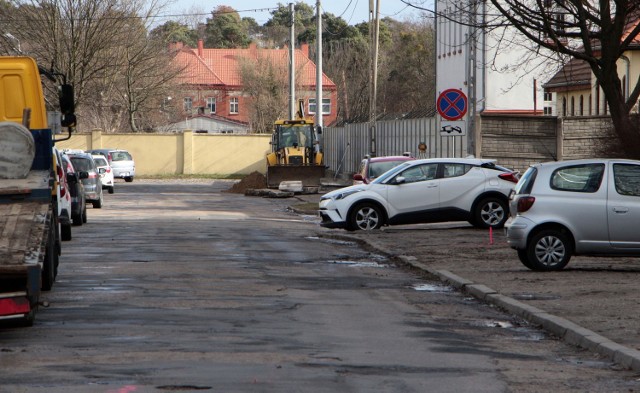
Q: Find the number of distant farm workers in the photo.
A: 0